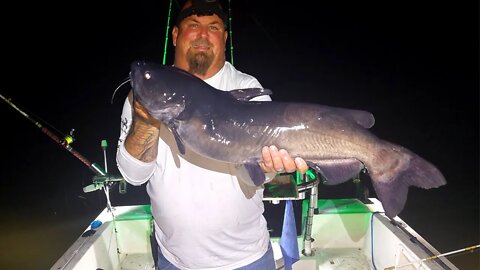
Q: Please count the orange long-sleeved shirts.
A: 0